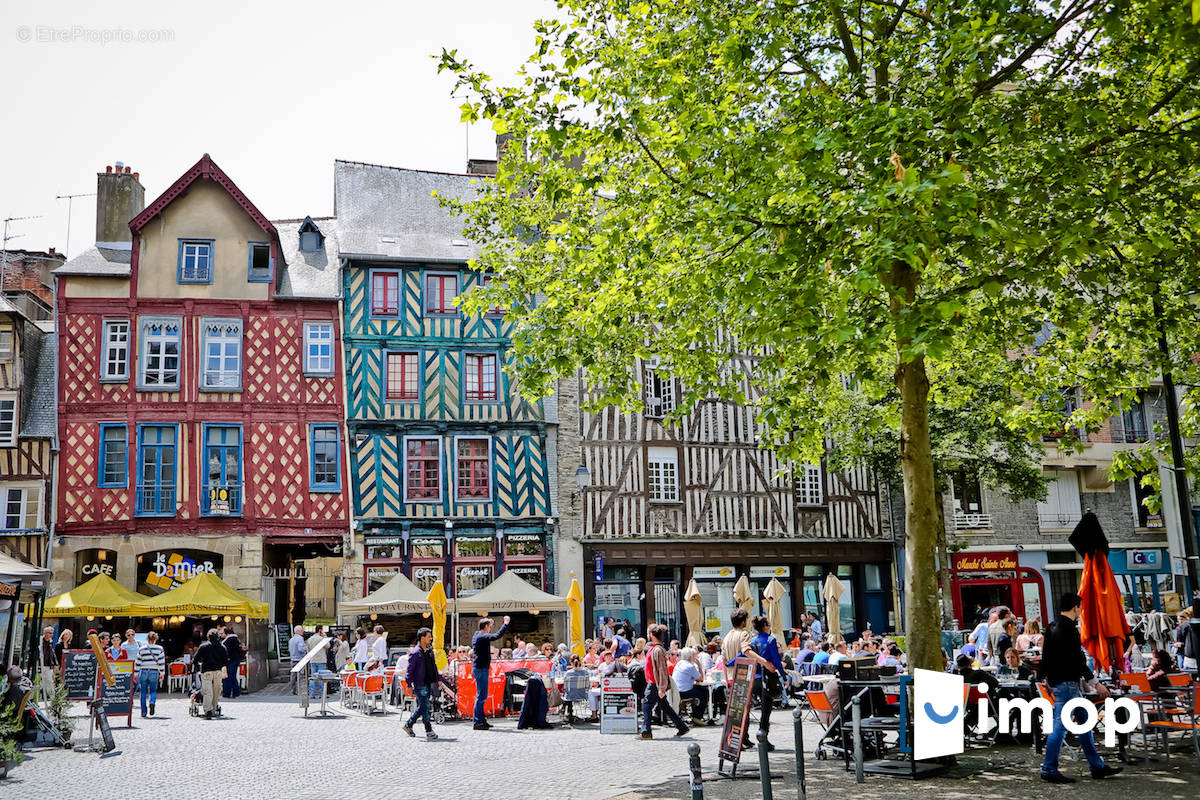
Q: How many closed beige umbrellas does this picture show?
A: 4